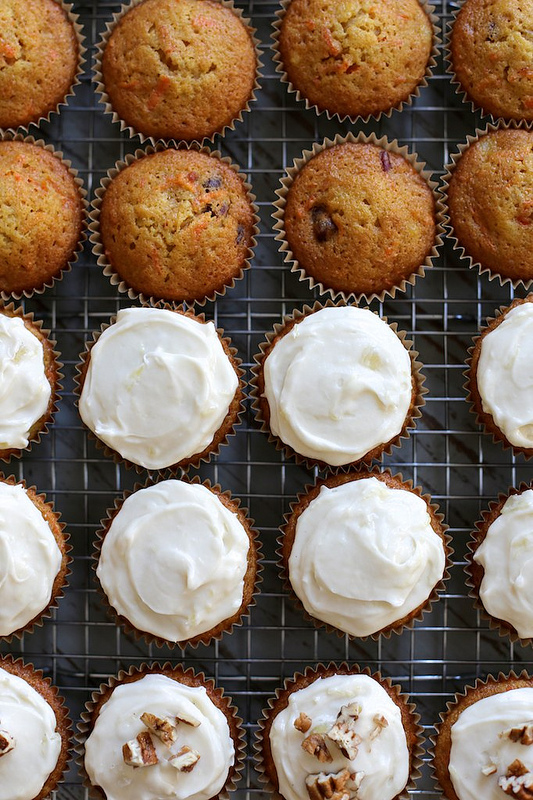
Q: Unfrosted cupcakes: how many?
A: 8